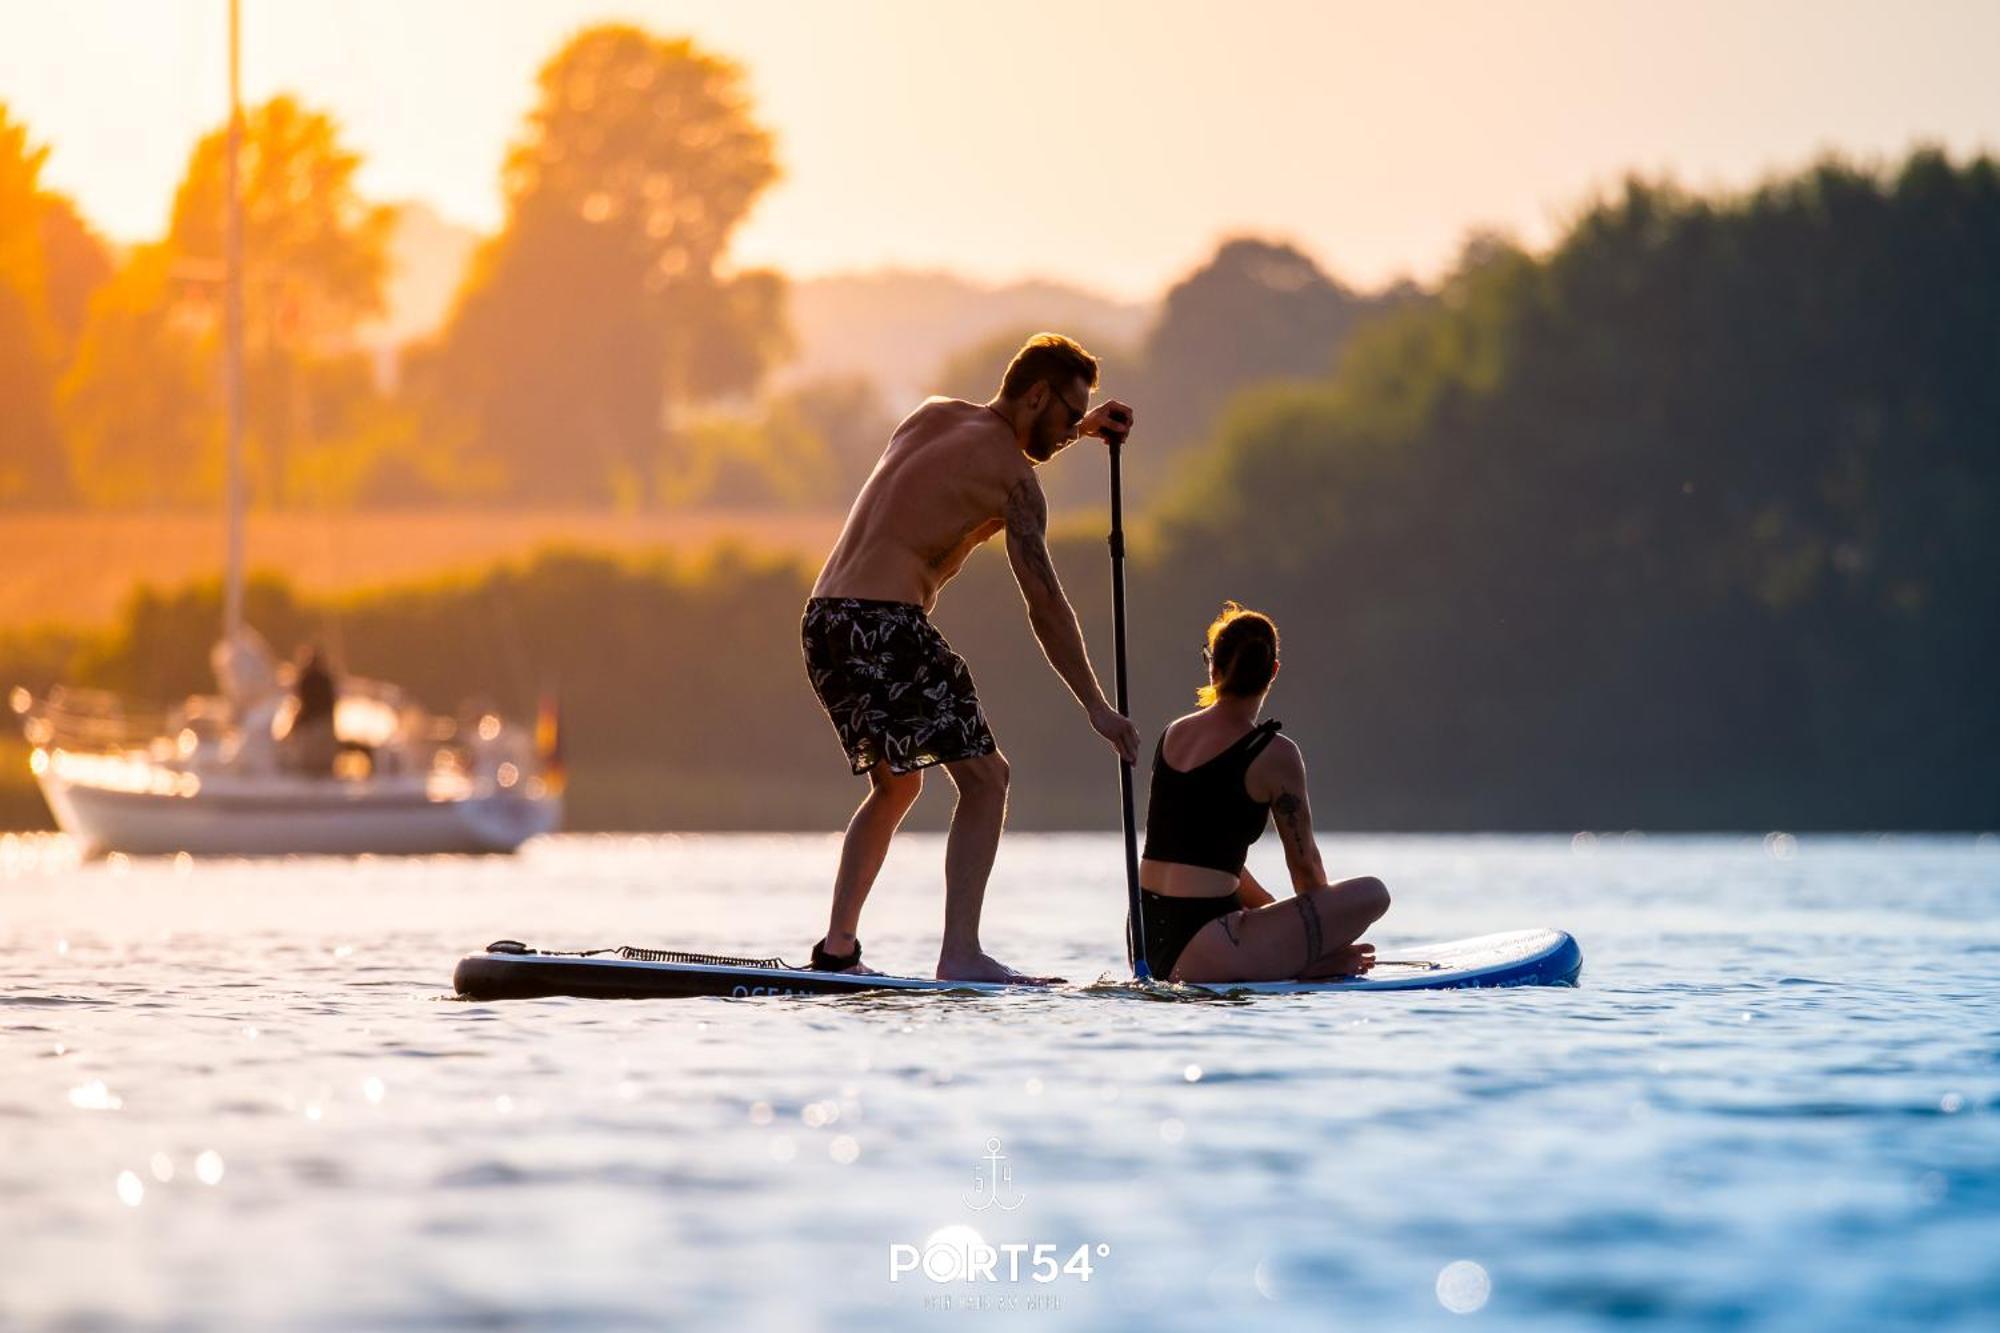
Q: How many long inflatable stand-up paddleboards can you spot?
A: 1